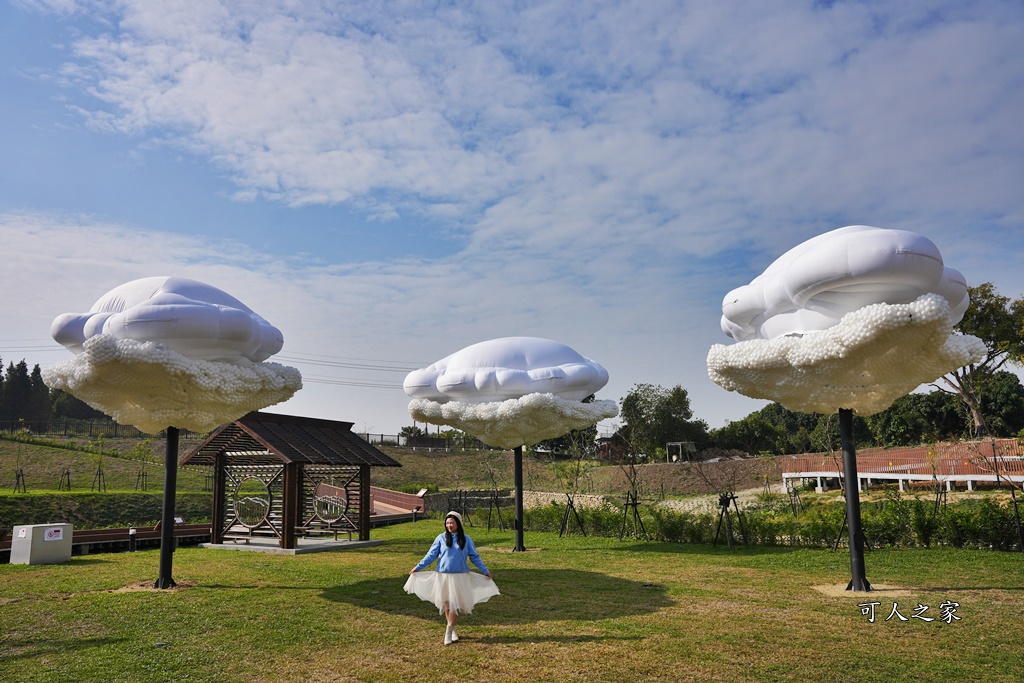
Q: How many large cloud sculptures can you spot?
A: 3